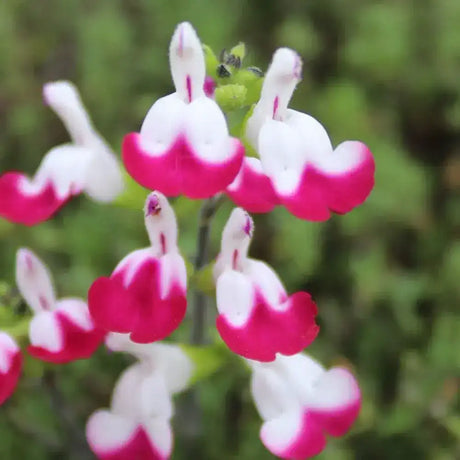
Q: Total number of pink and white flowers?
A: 9